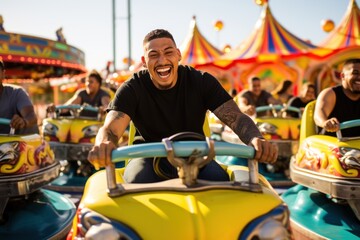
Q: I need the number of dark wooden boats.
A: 0